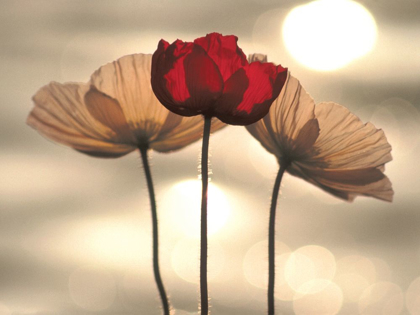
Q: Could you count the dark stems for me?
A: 3